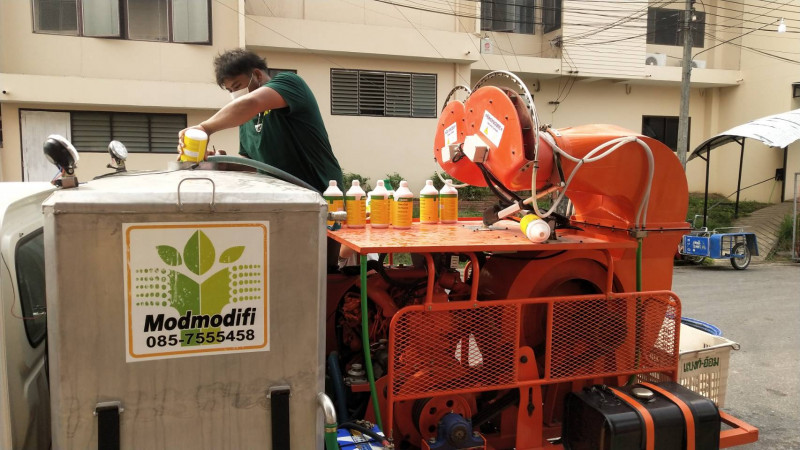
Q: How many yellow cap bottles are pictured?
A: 0